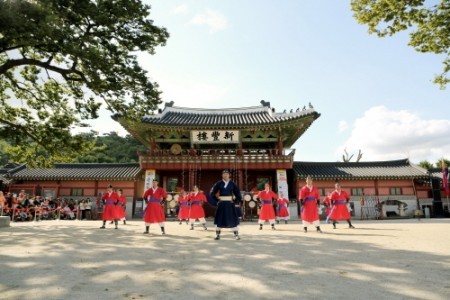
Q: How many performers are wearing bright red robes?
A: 10